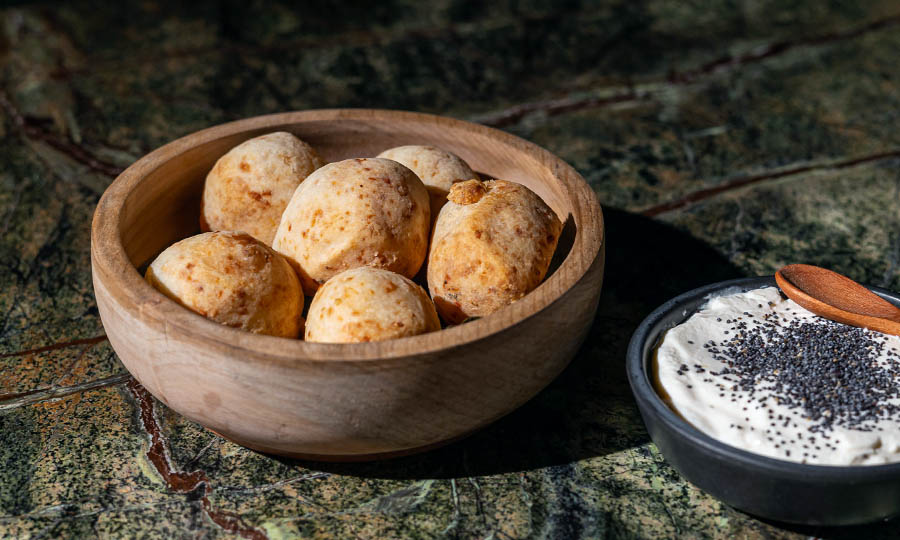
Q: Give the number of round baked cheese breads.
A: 6